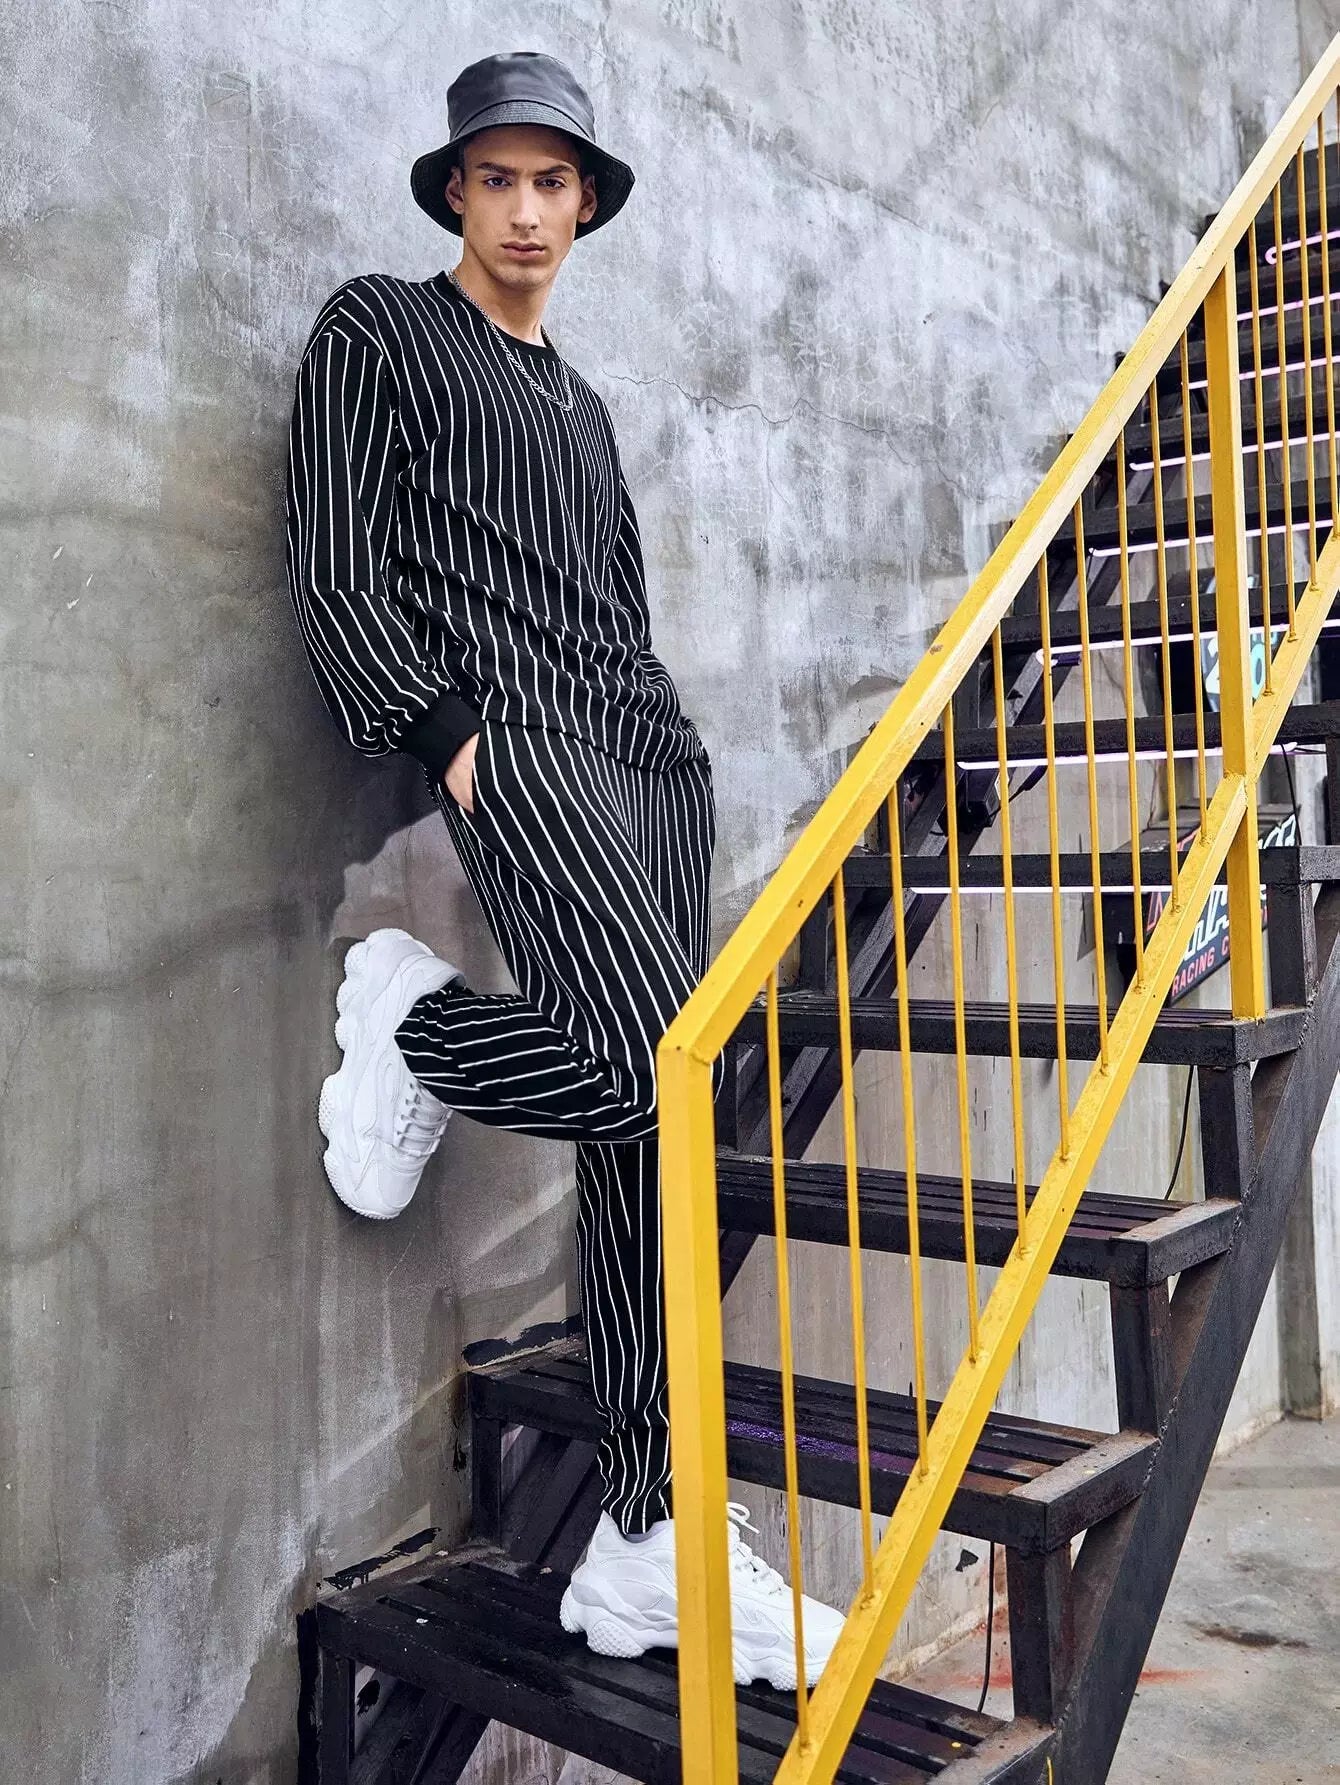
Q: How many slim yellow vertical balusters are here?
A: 14